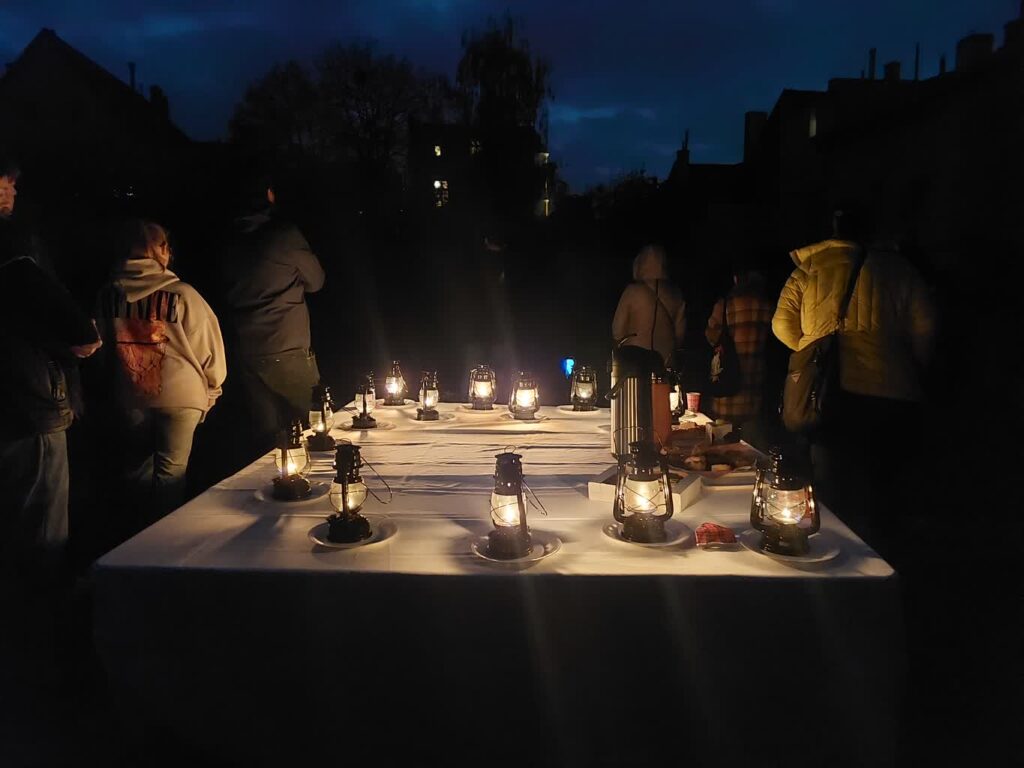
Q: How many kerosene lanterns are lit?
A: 13